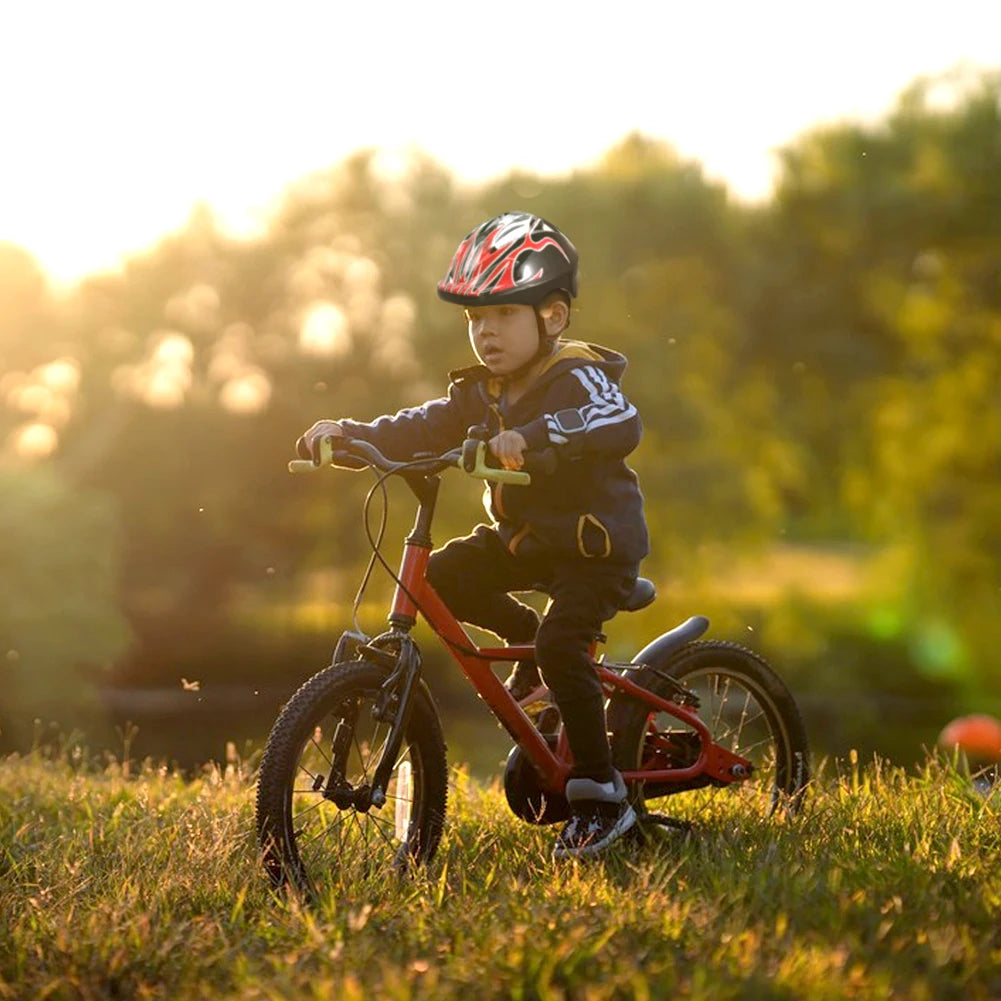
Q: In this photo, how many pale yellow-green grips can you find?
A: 2